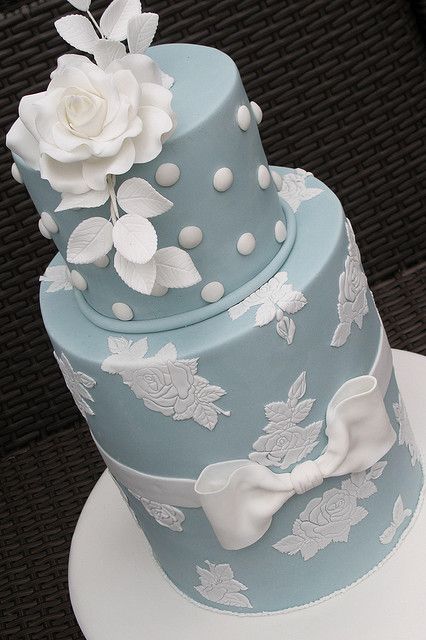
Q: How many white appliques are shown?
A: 12